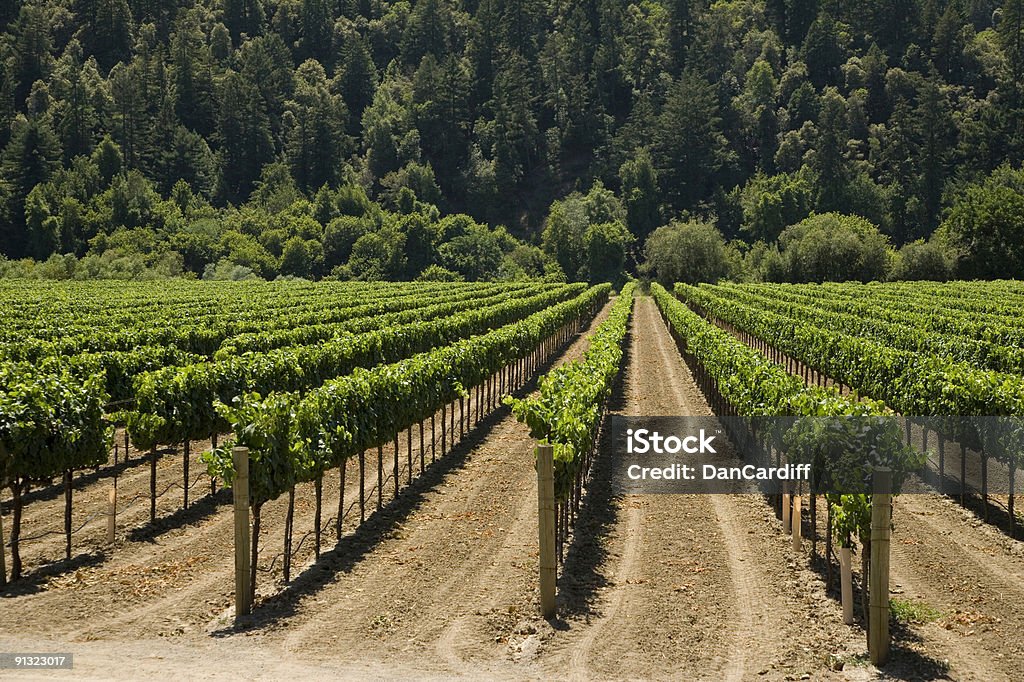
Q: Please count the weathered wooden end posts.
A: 3